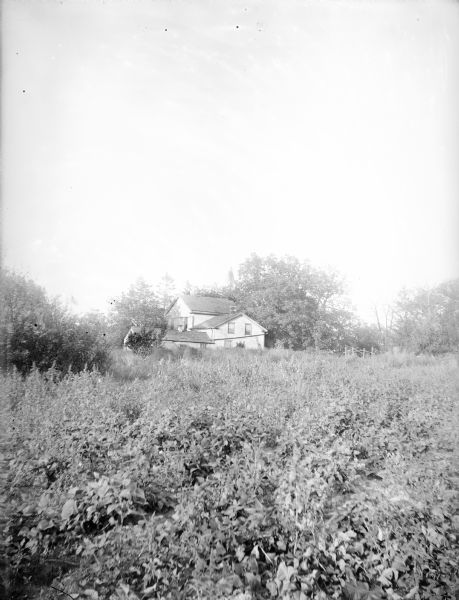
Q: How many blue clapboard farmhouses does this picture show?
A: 0